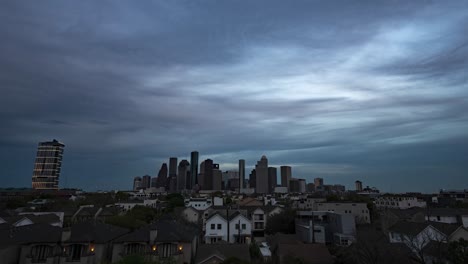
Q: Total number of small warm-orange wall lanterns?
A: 3